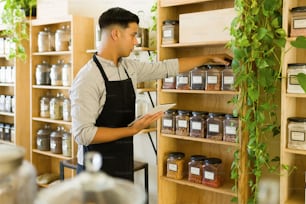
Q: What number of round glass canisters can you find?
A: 11